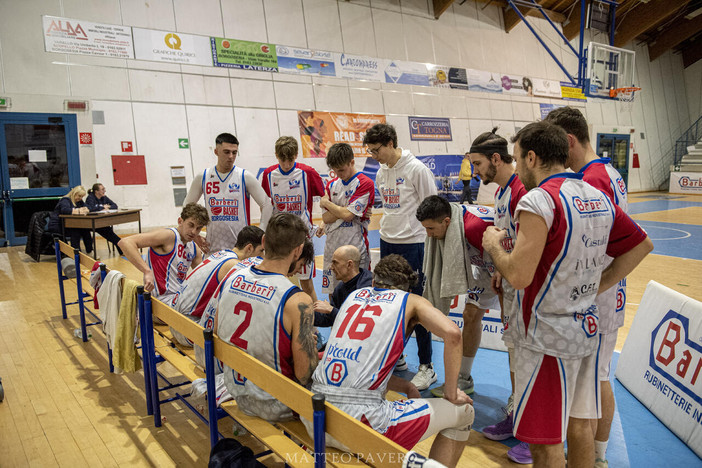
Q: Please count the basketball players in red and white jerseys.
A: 12